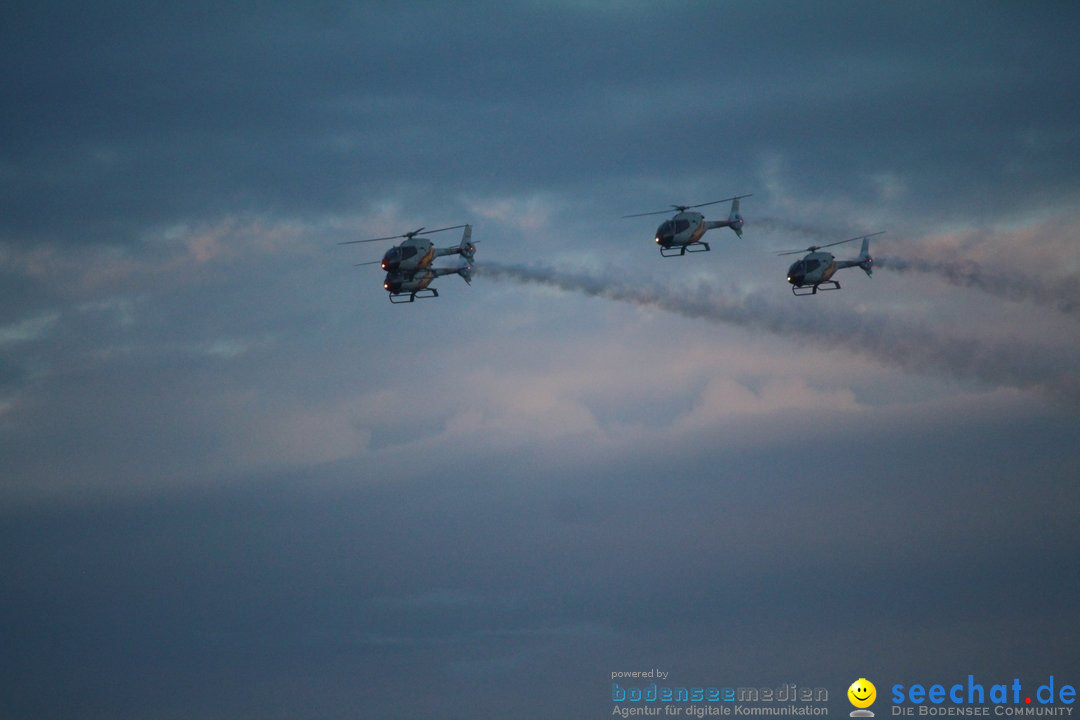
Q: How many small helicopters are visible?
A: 4